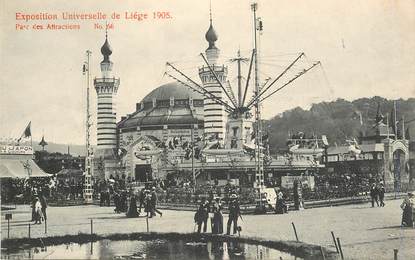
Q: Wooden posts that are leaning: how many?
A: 3